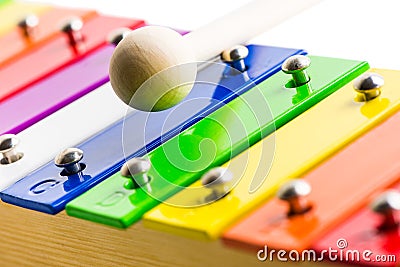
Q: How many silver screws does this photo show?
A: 12